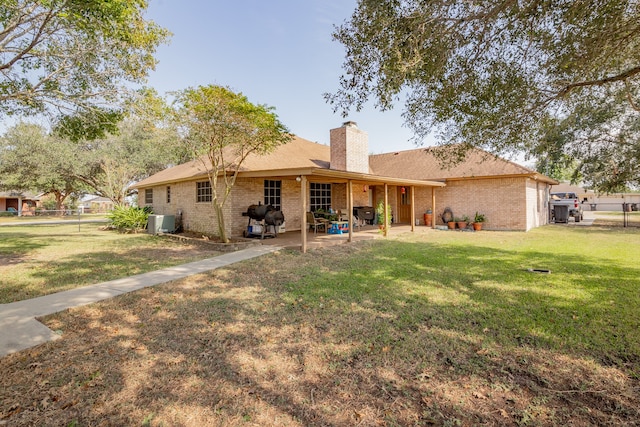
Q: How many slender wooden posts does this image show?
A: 5